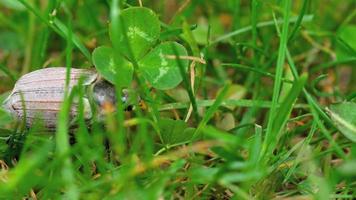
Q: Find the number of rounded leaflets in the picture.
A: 3